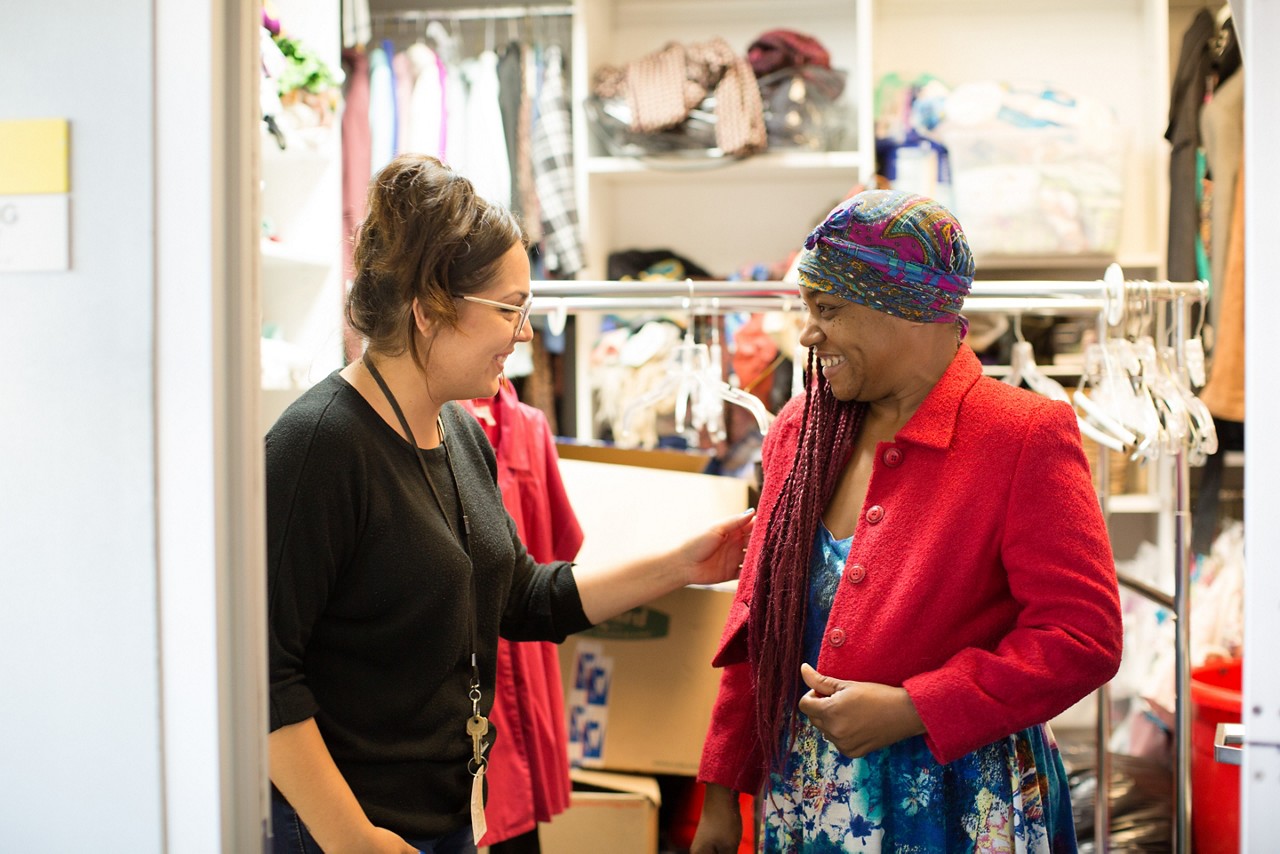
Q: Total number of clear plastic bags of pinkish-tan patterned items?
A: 1